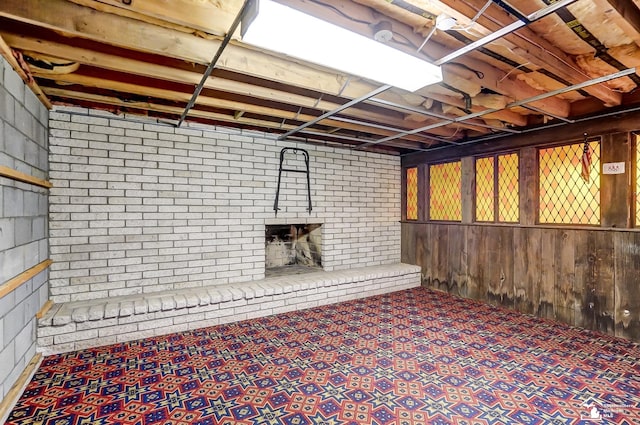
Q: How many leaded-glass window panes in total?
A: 6